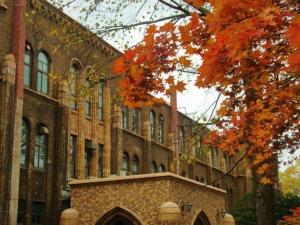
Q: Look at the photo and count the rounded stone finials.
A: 3